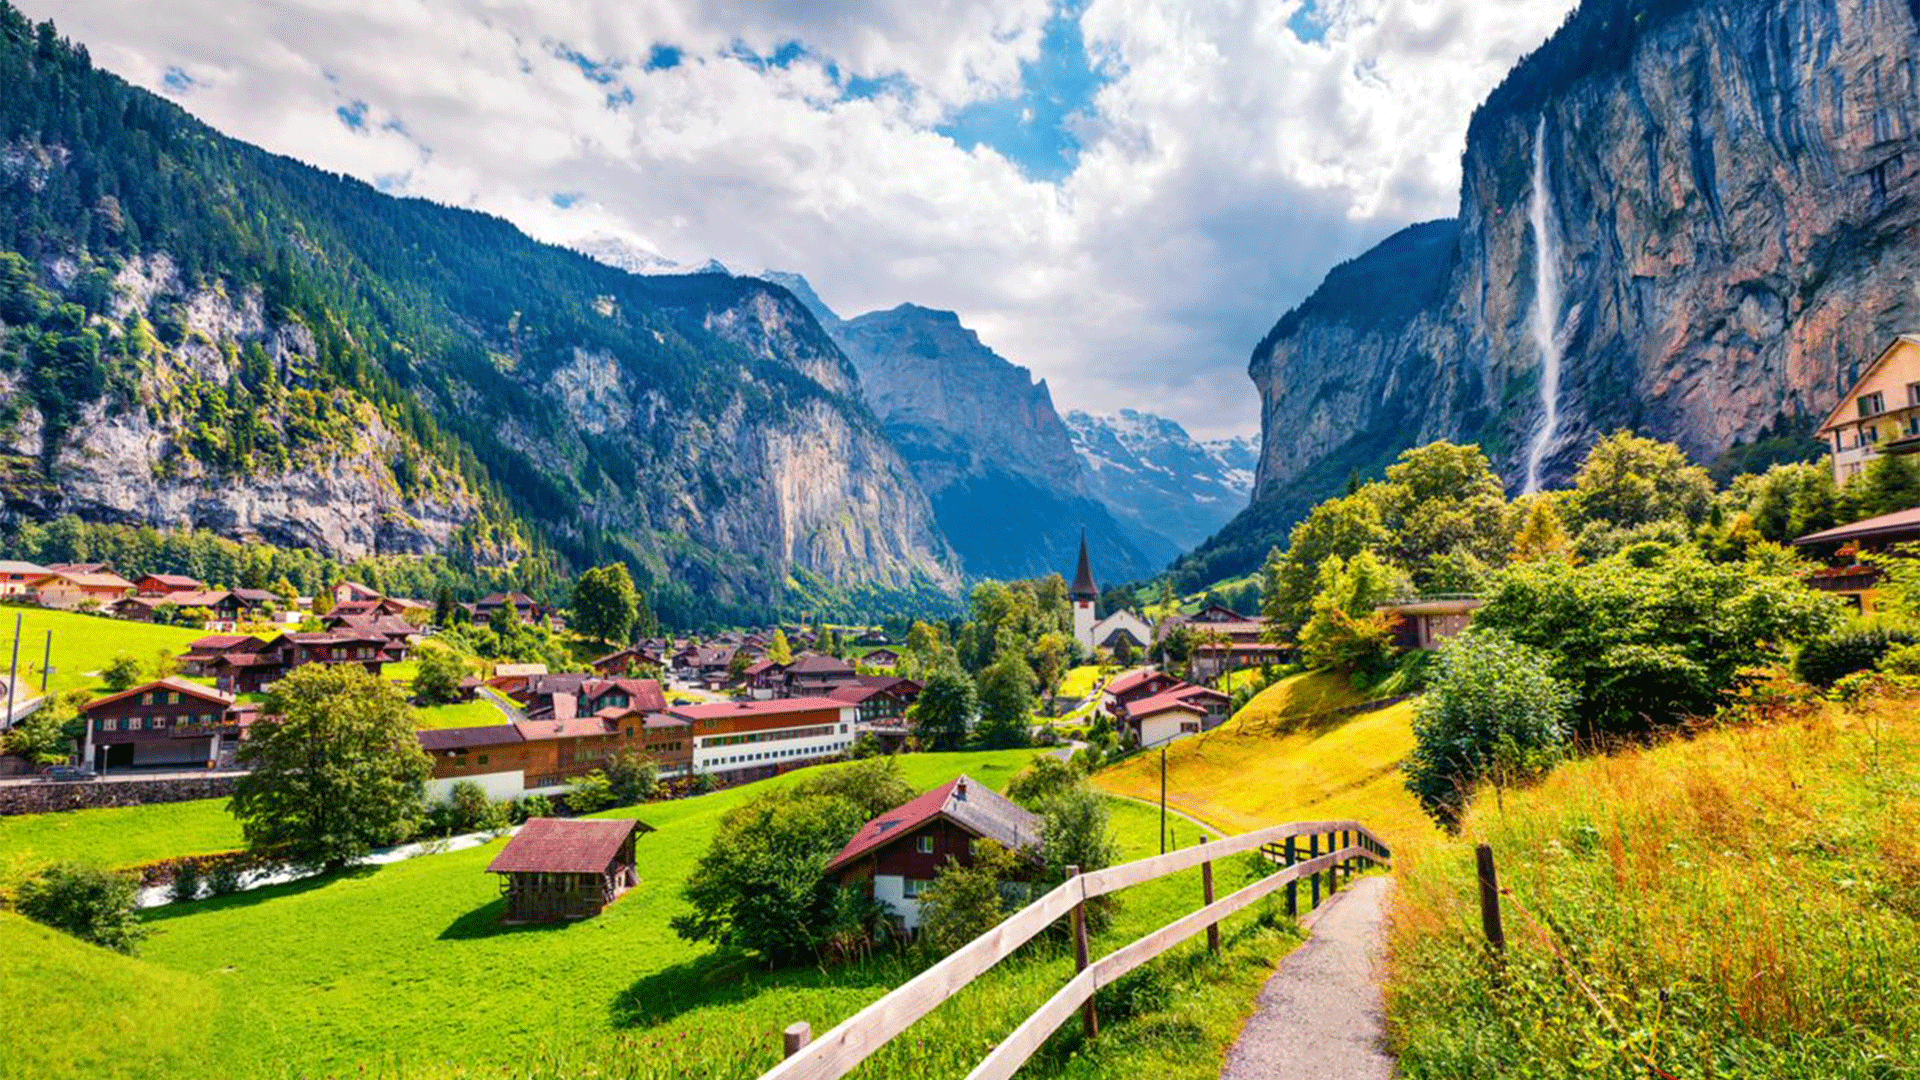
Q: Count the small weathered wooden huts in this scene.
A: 1